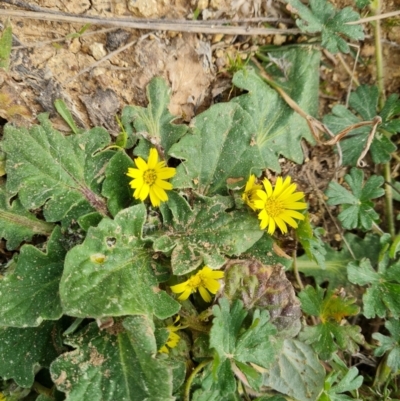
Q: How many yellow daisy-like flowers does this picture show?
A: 5